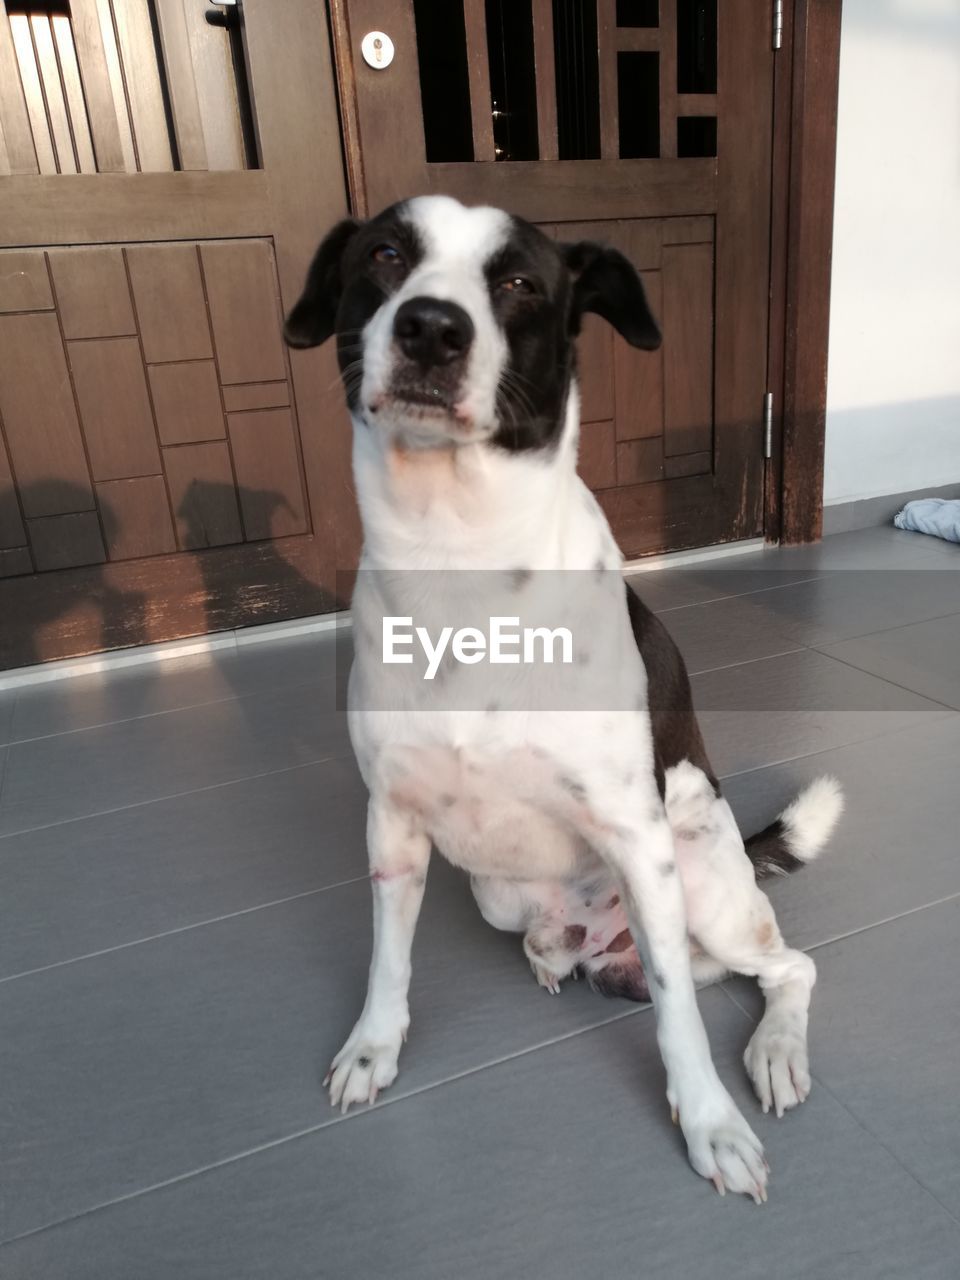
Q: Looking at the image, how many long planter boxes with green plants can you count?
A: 0